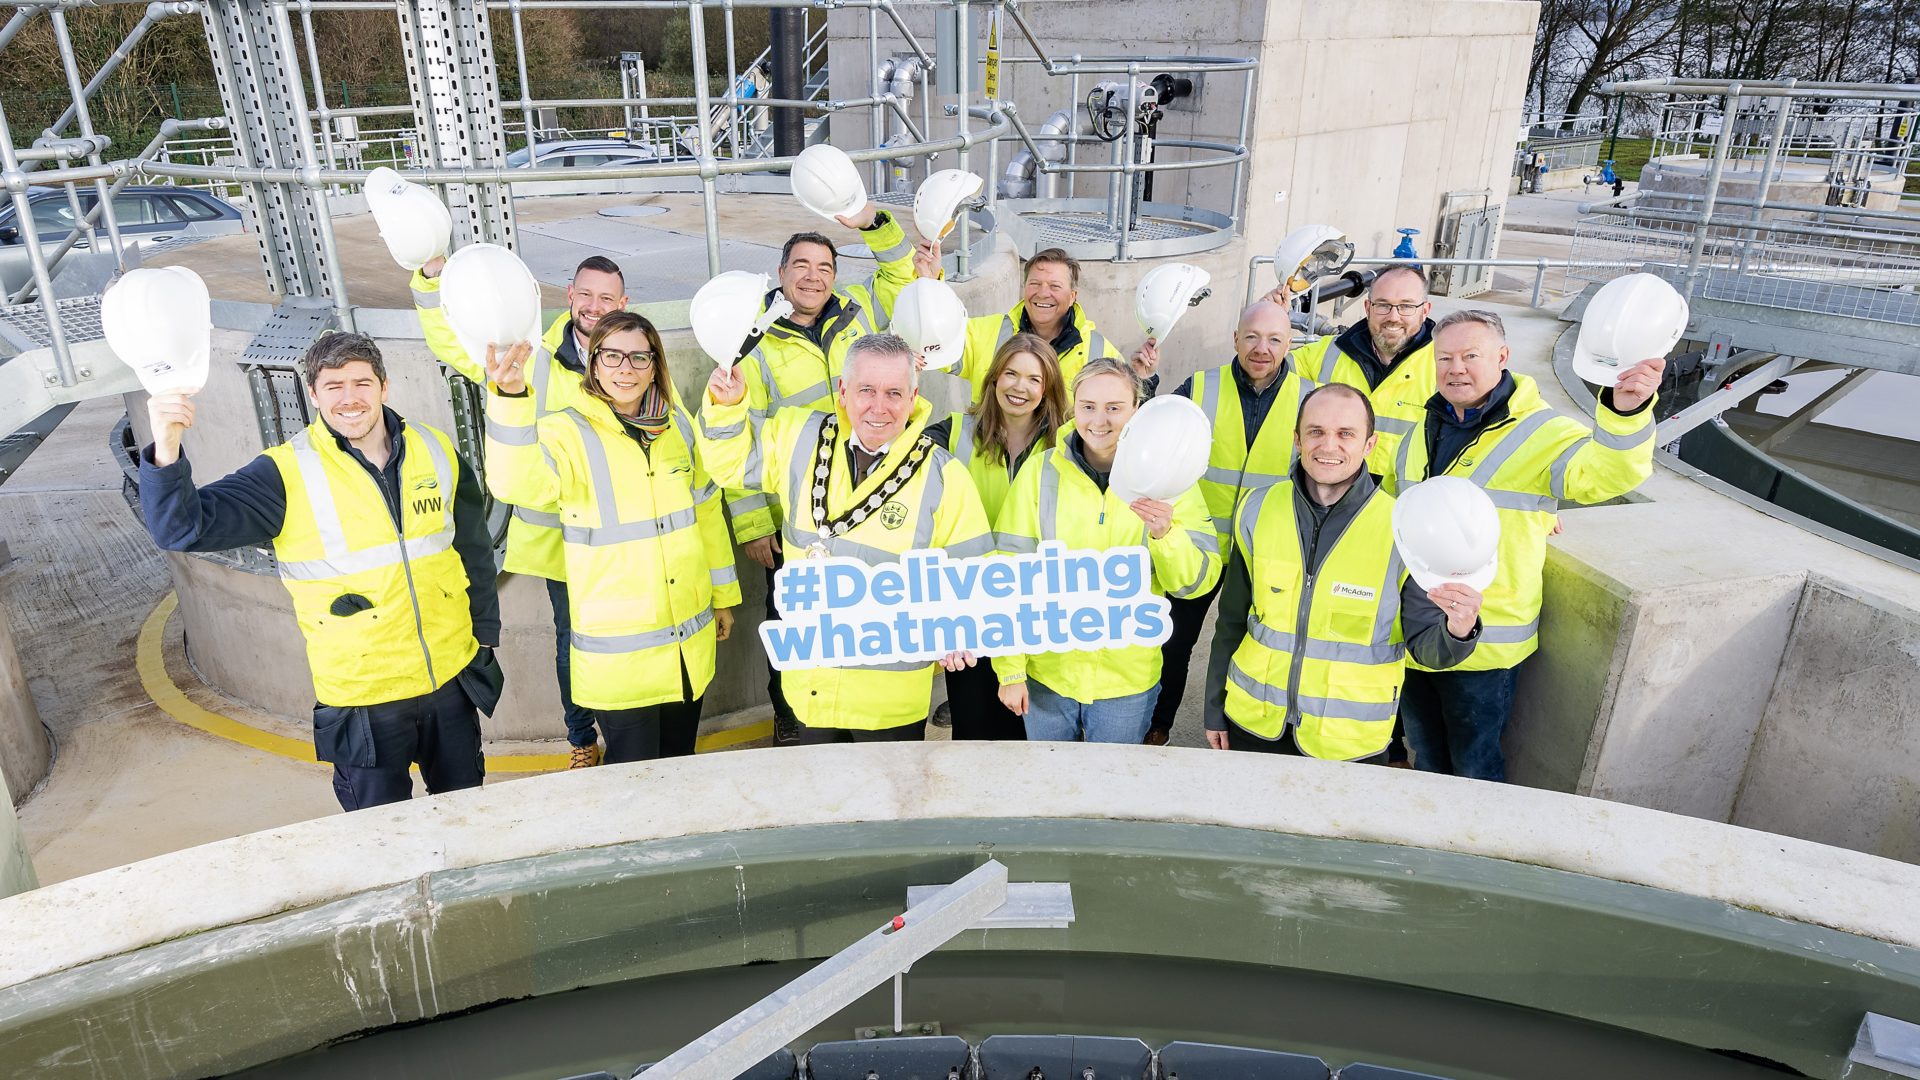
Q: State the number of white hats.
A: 12